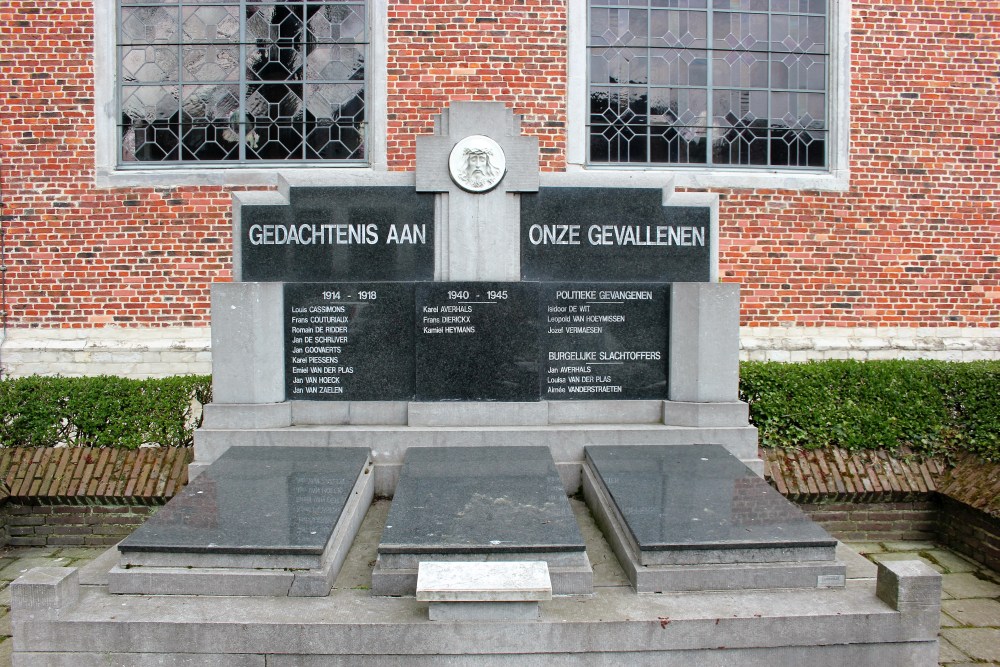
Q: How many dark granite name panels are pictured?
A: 3